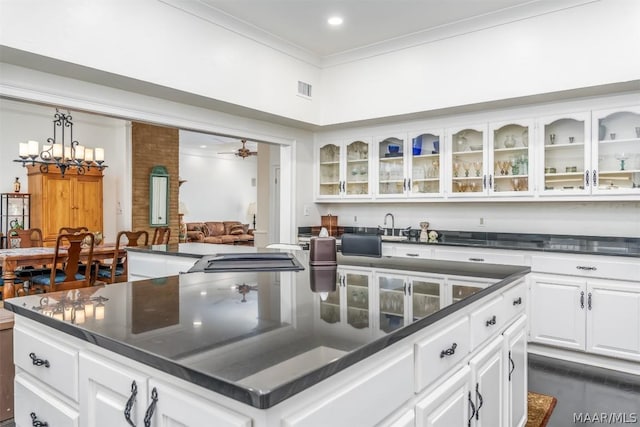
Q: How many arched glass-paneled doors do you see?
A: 8